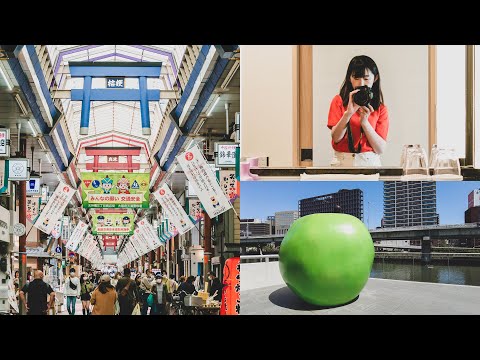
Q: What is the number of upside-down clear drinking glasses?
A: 2